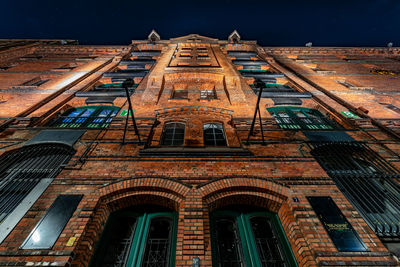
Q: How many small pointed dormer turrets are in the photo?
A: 2